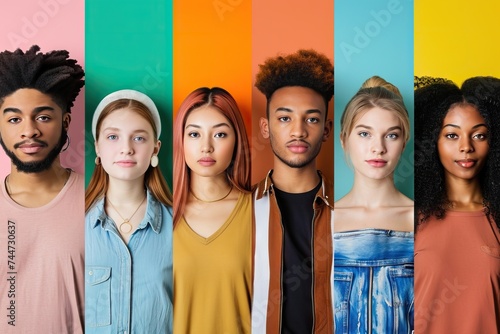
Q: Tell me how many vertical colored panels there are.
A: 6